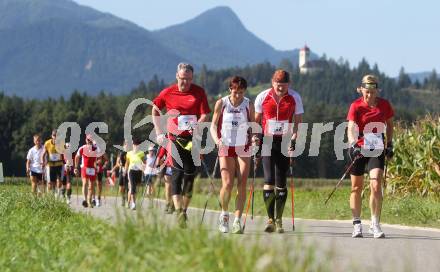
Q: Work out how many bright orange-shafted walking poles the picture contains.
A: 2